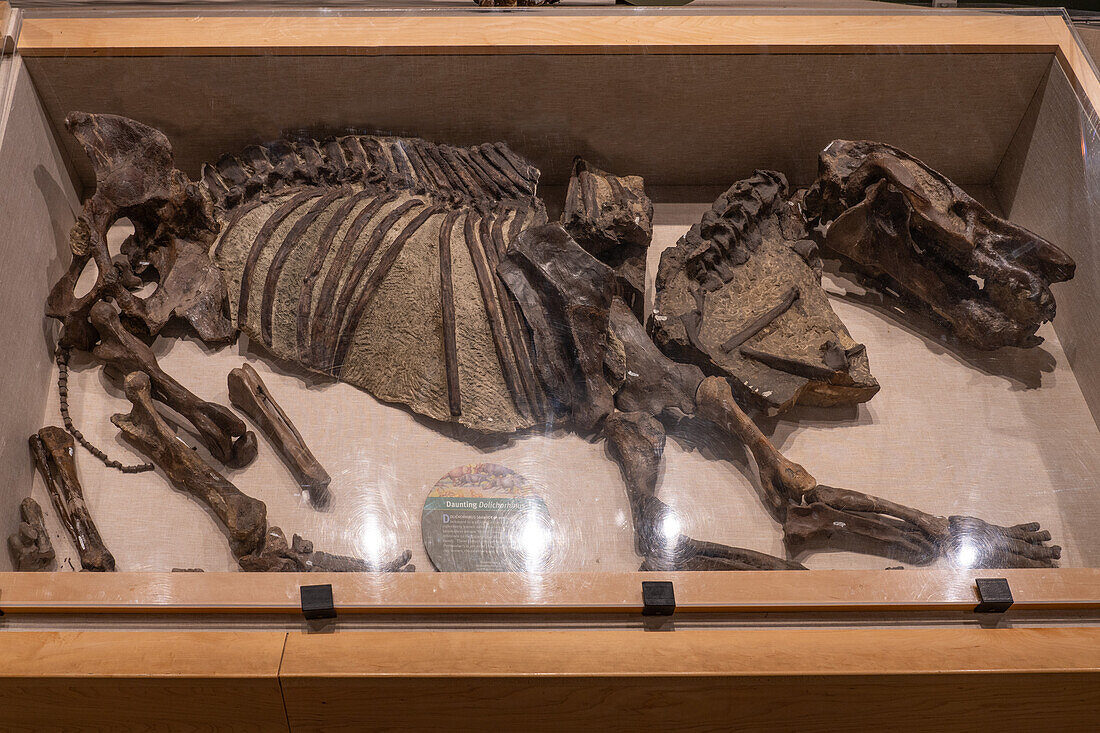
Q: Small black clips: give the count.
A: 3